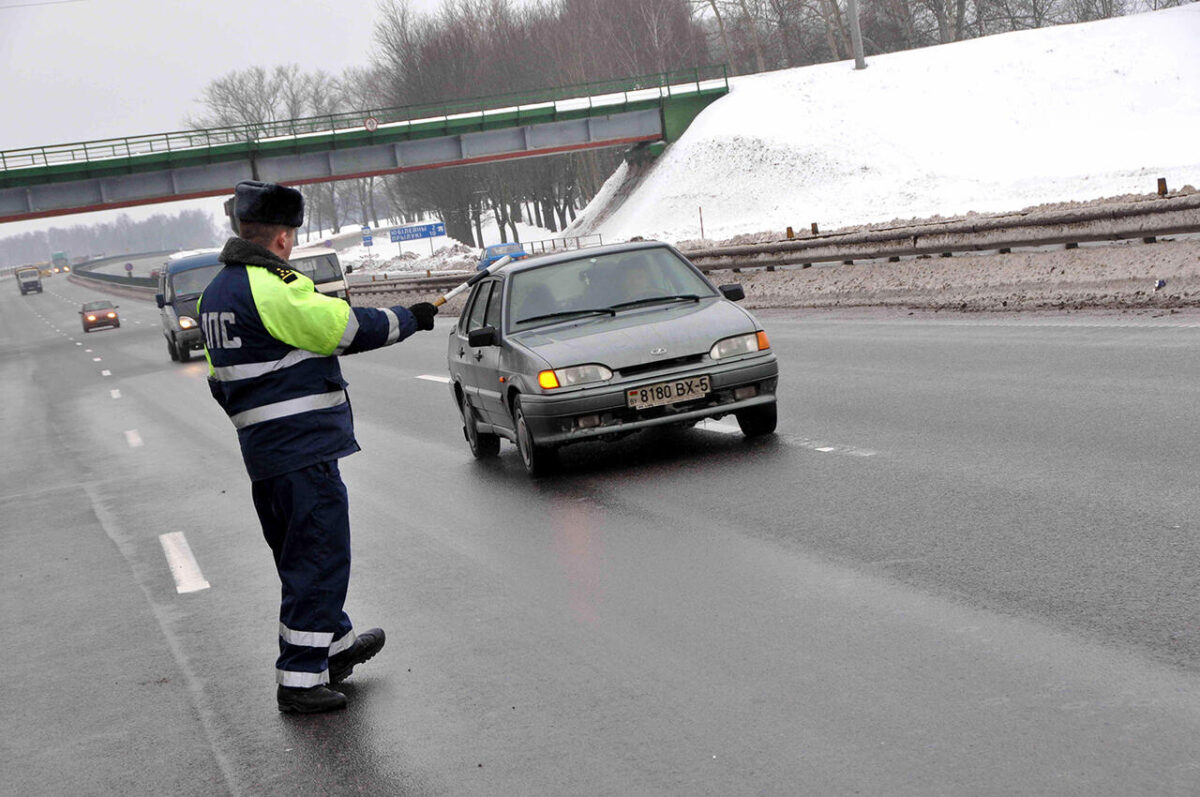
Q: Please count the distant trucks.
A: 2